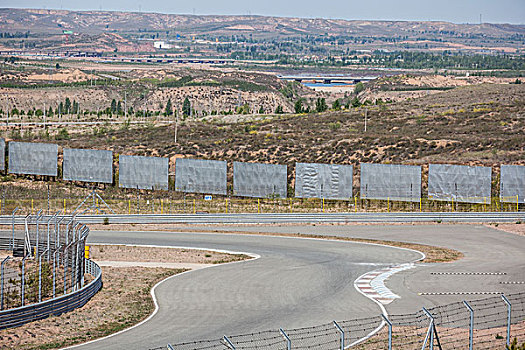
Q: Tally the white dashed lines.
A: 3